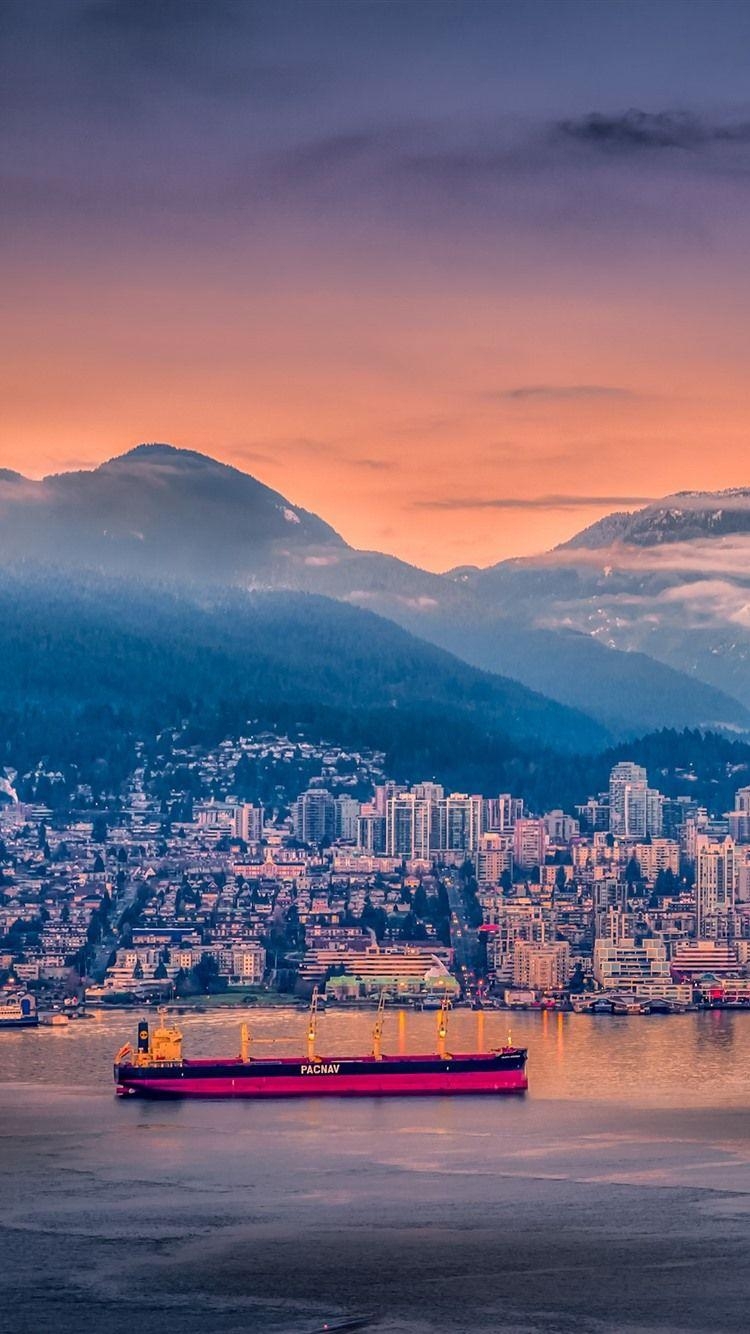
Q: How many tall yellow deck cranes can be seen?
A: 4